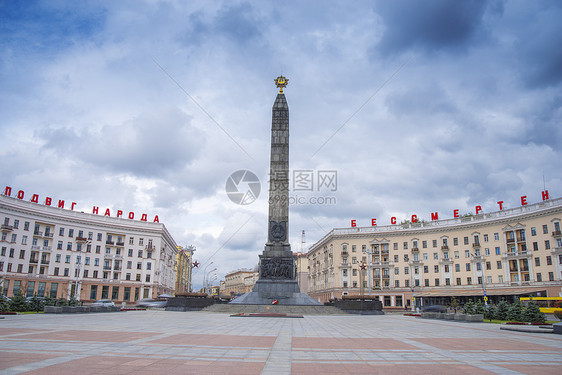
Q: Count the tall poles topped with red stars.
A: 2